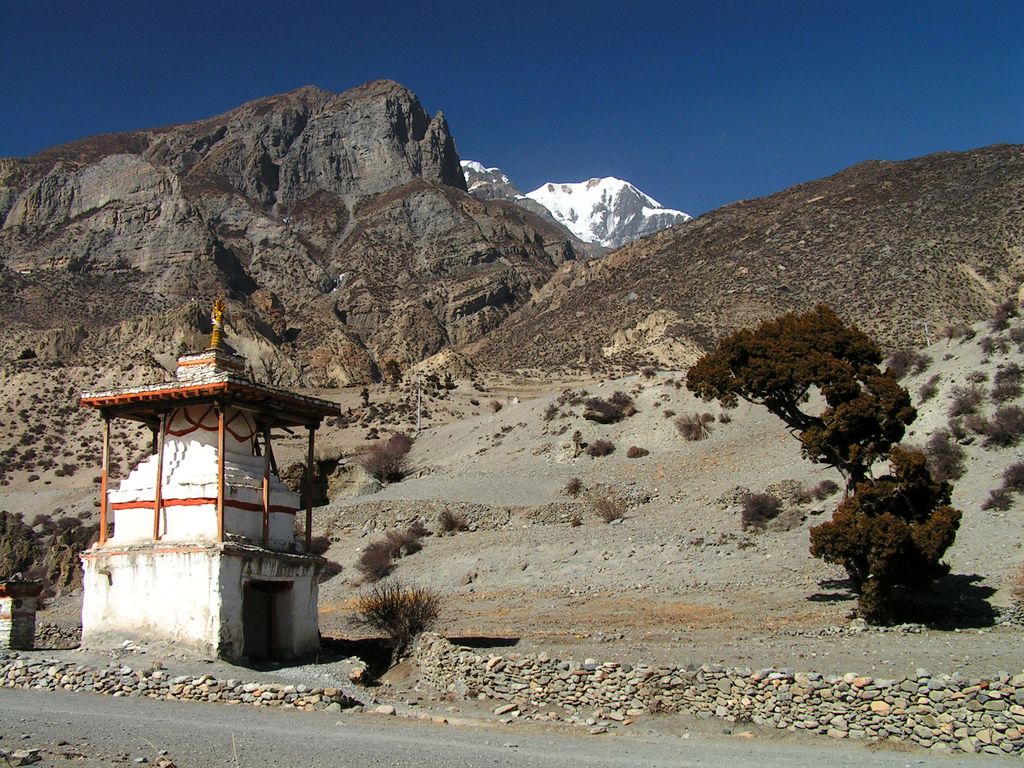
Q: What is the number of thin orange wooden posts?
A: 5